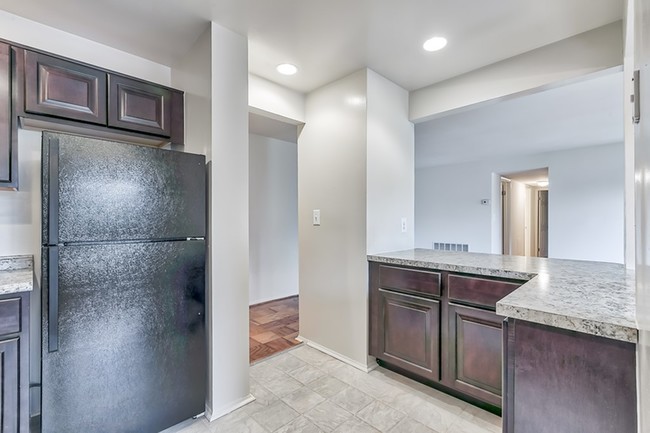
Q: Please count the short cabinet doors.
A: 2